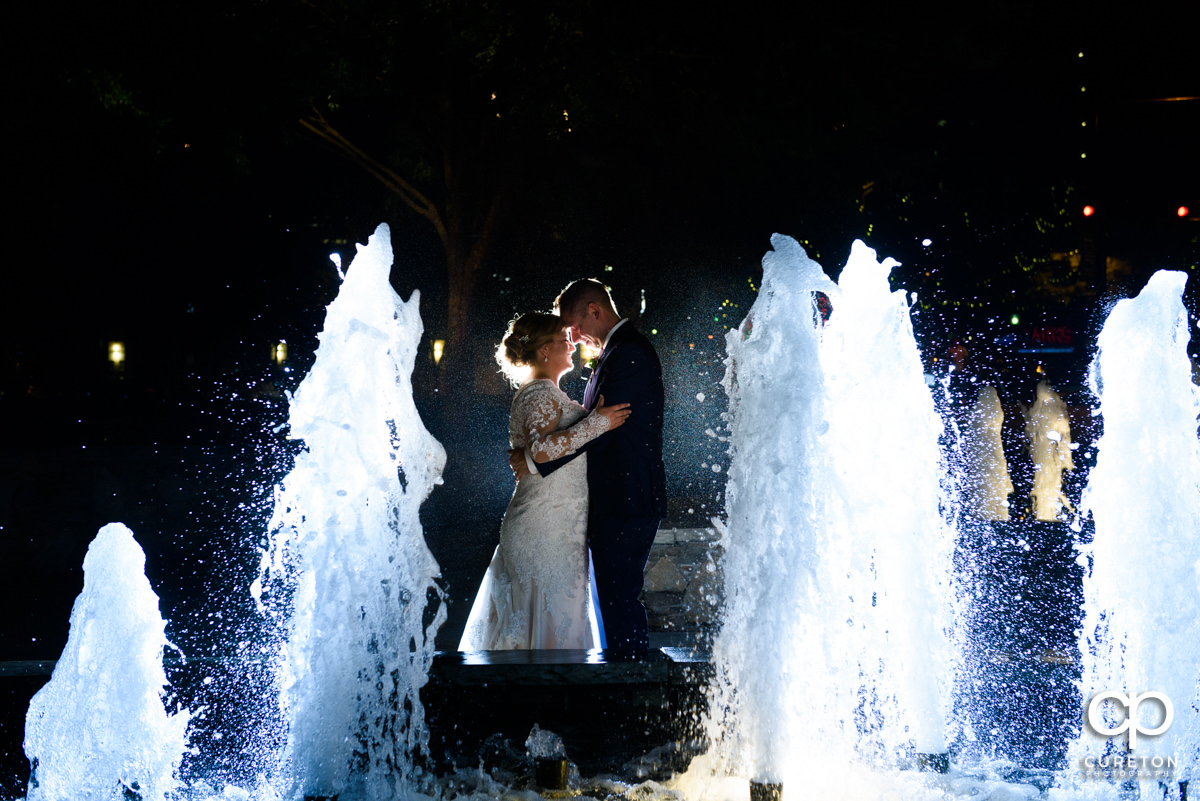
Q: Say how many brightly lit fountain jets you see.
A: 5